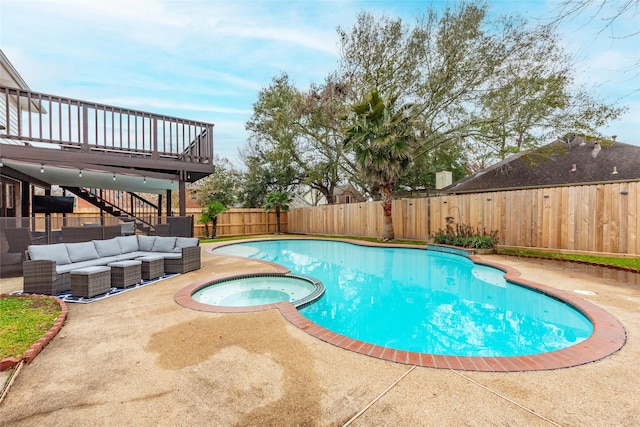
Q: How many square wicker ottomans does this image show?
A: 3